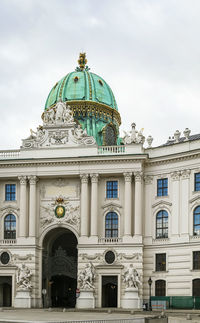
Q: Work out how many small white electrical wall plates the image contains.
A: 0